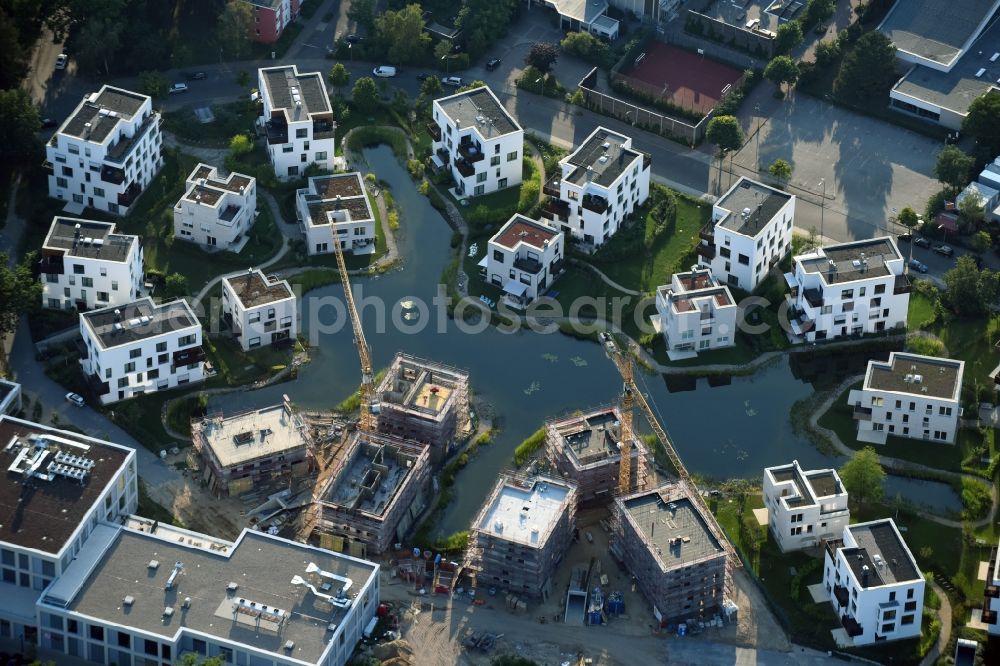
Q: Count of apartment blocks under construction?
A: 6